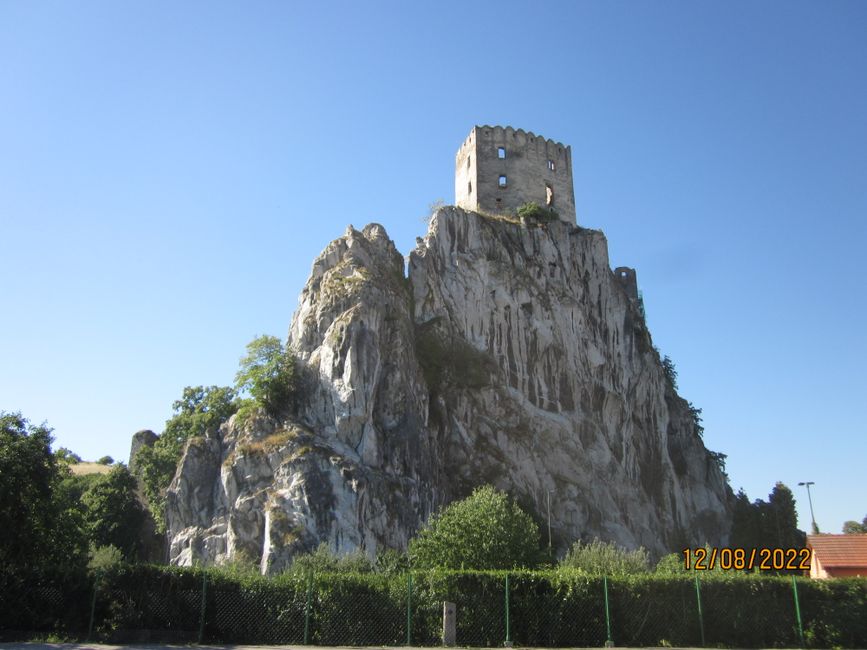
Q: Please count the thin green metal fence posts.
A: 8